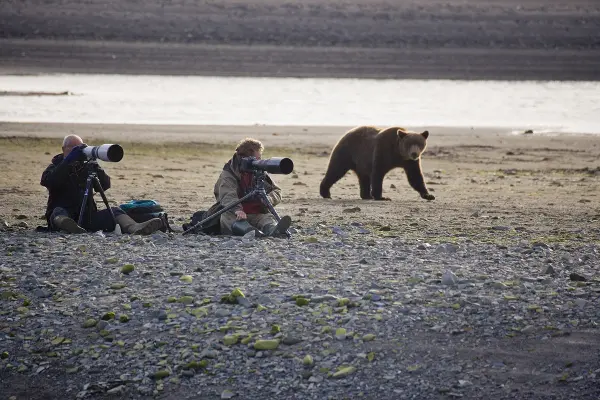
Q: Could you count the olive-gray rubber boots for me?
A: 2